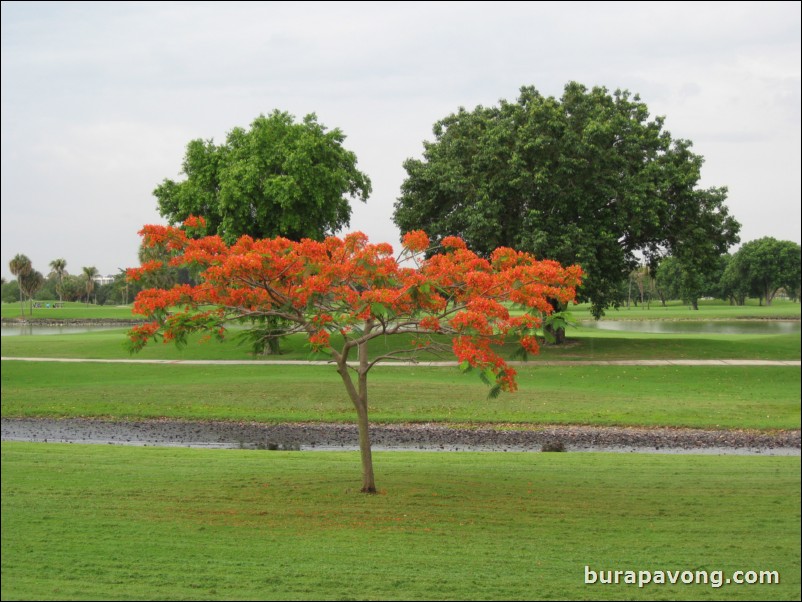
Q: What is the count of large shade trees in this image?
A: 2